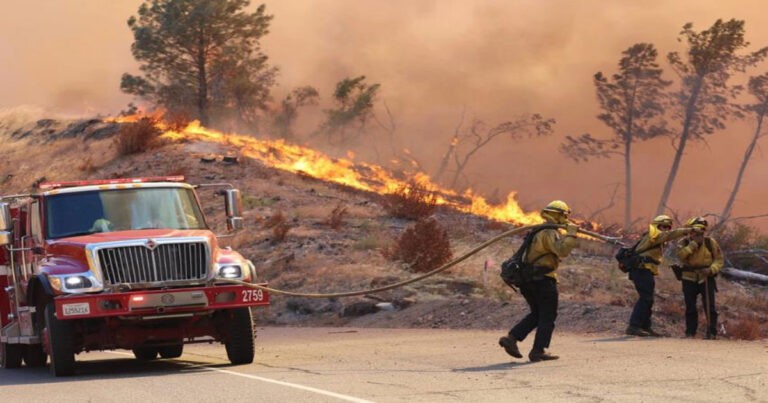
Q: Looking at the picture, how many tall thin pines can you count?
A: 3